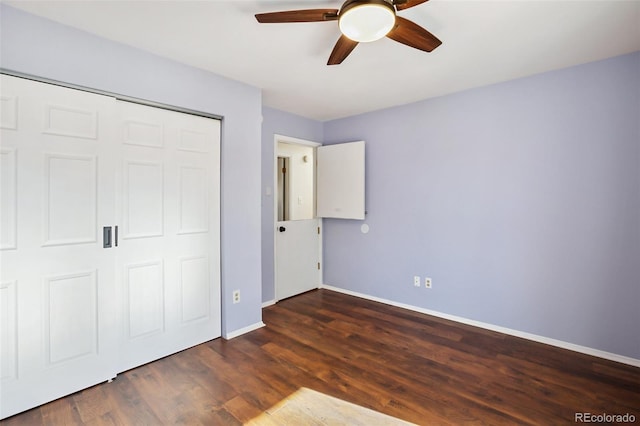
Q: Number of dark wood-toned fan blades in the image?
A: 4